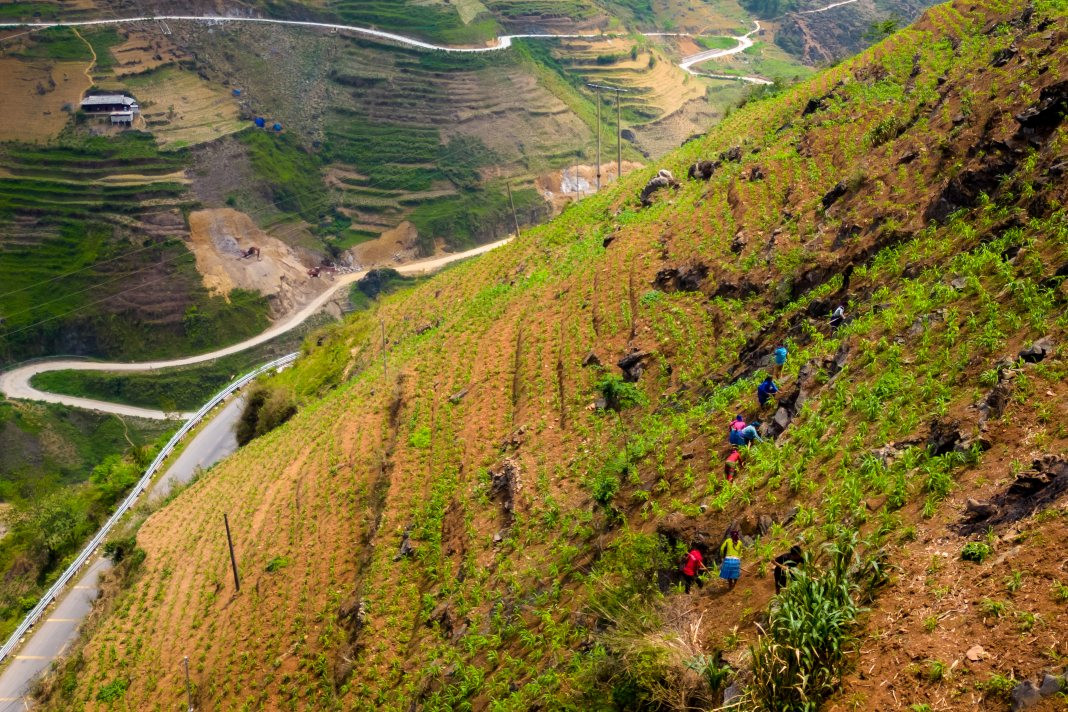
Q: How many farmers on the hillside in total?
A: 9